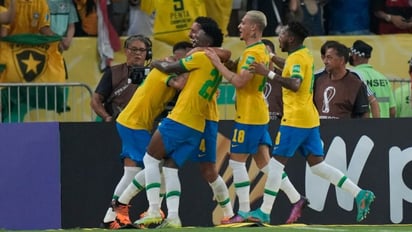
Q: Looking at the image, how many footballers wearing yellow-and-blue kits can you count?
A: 5